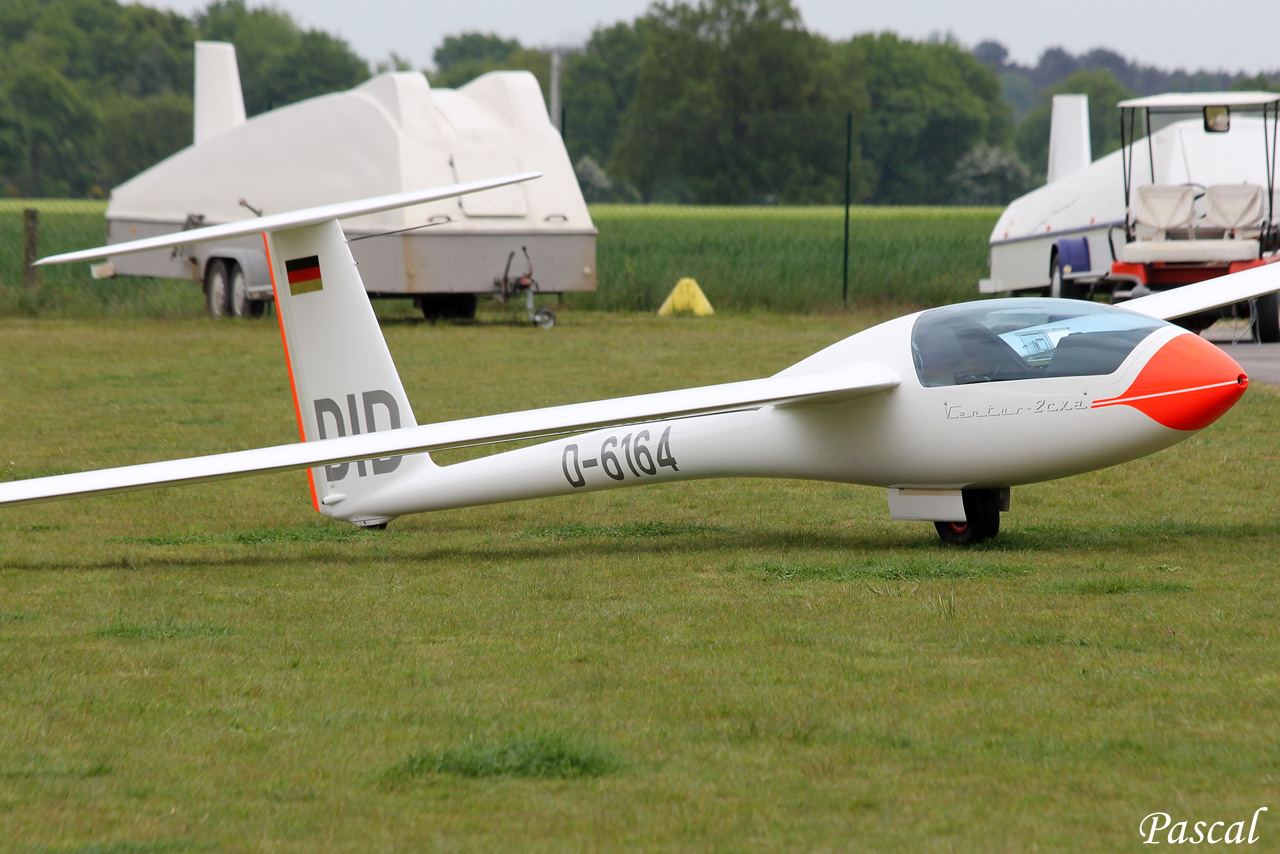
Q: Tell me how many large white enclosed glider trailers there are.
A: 2